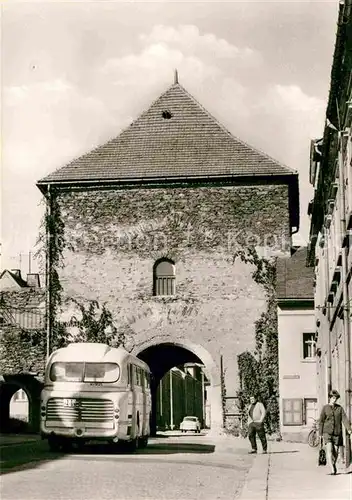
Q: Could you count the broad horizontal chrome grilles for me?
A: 1